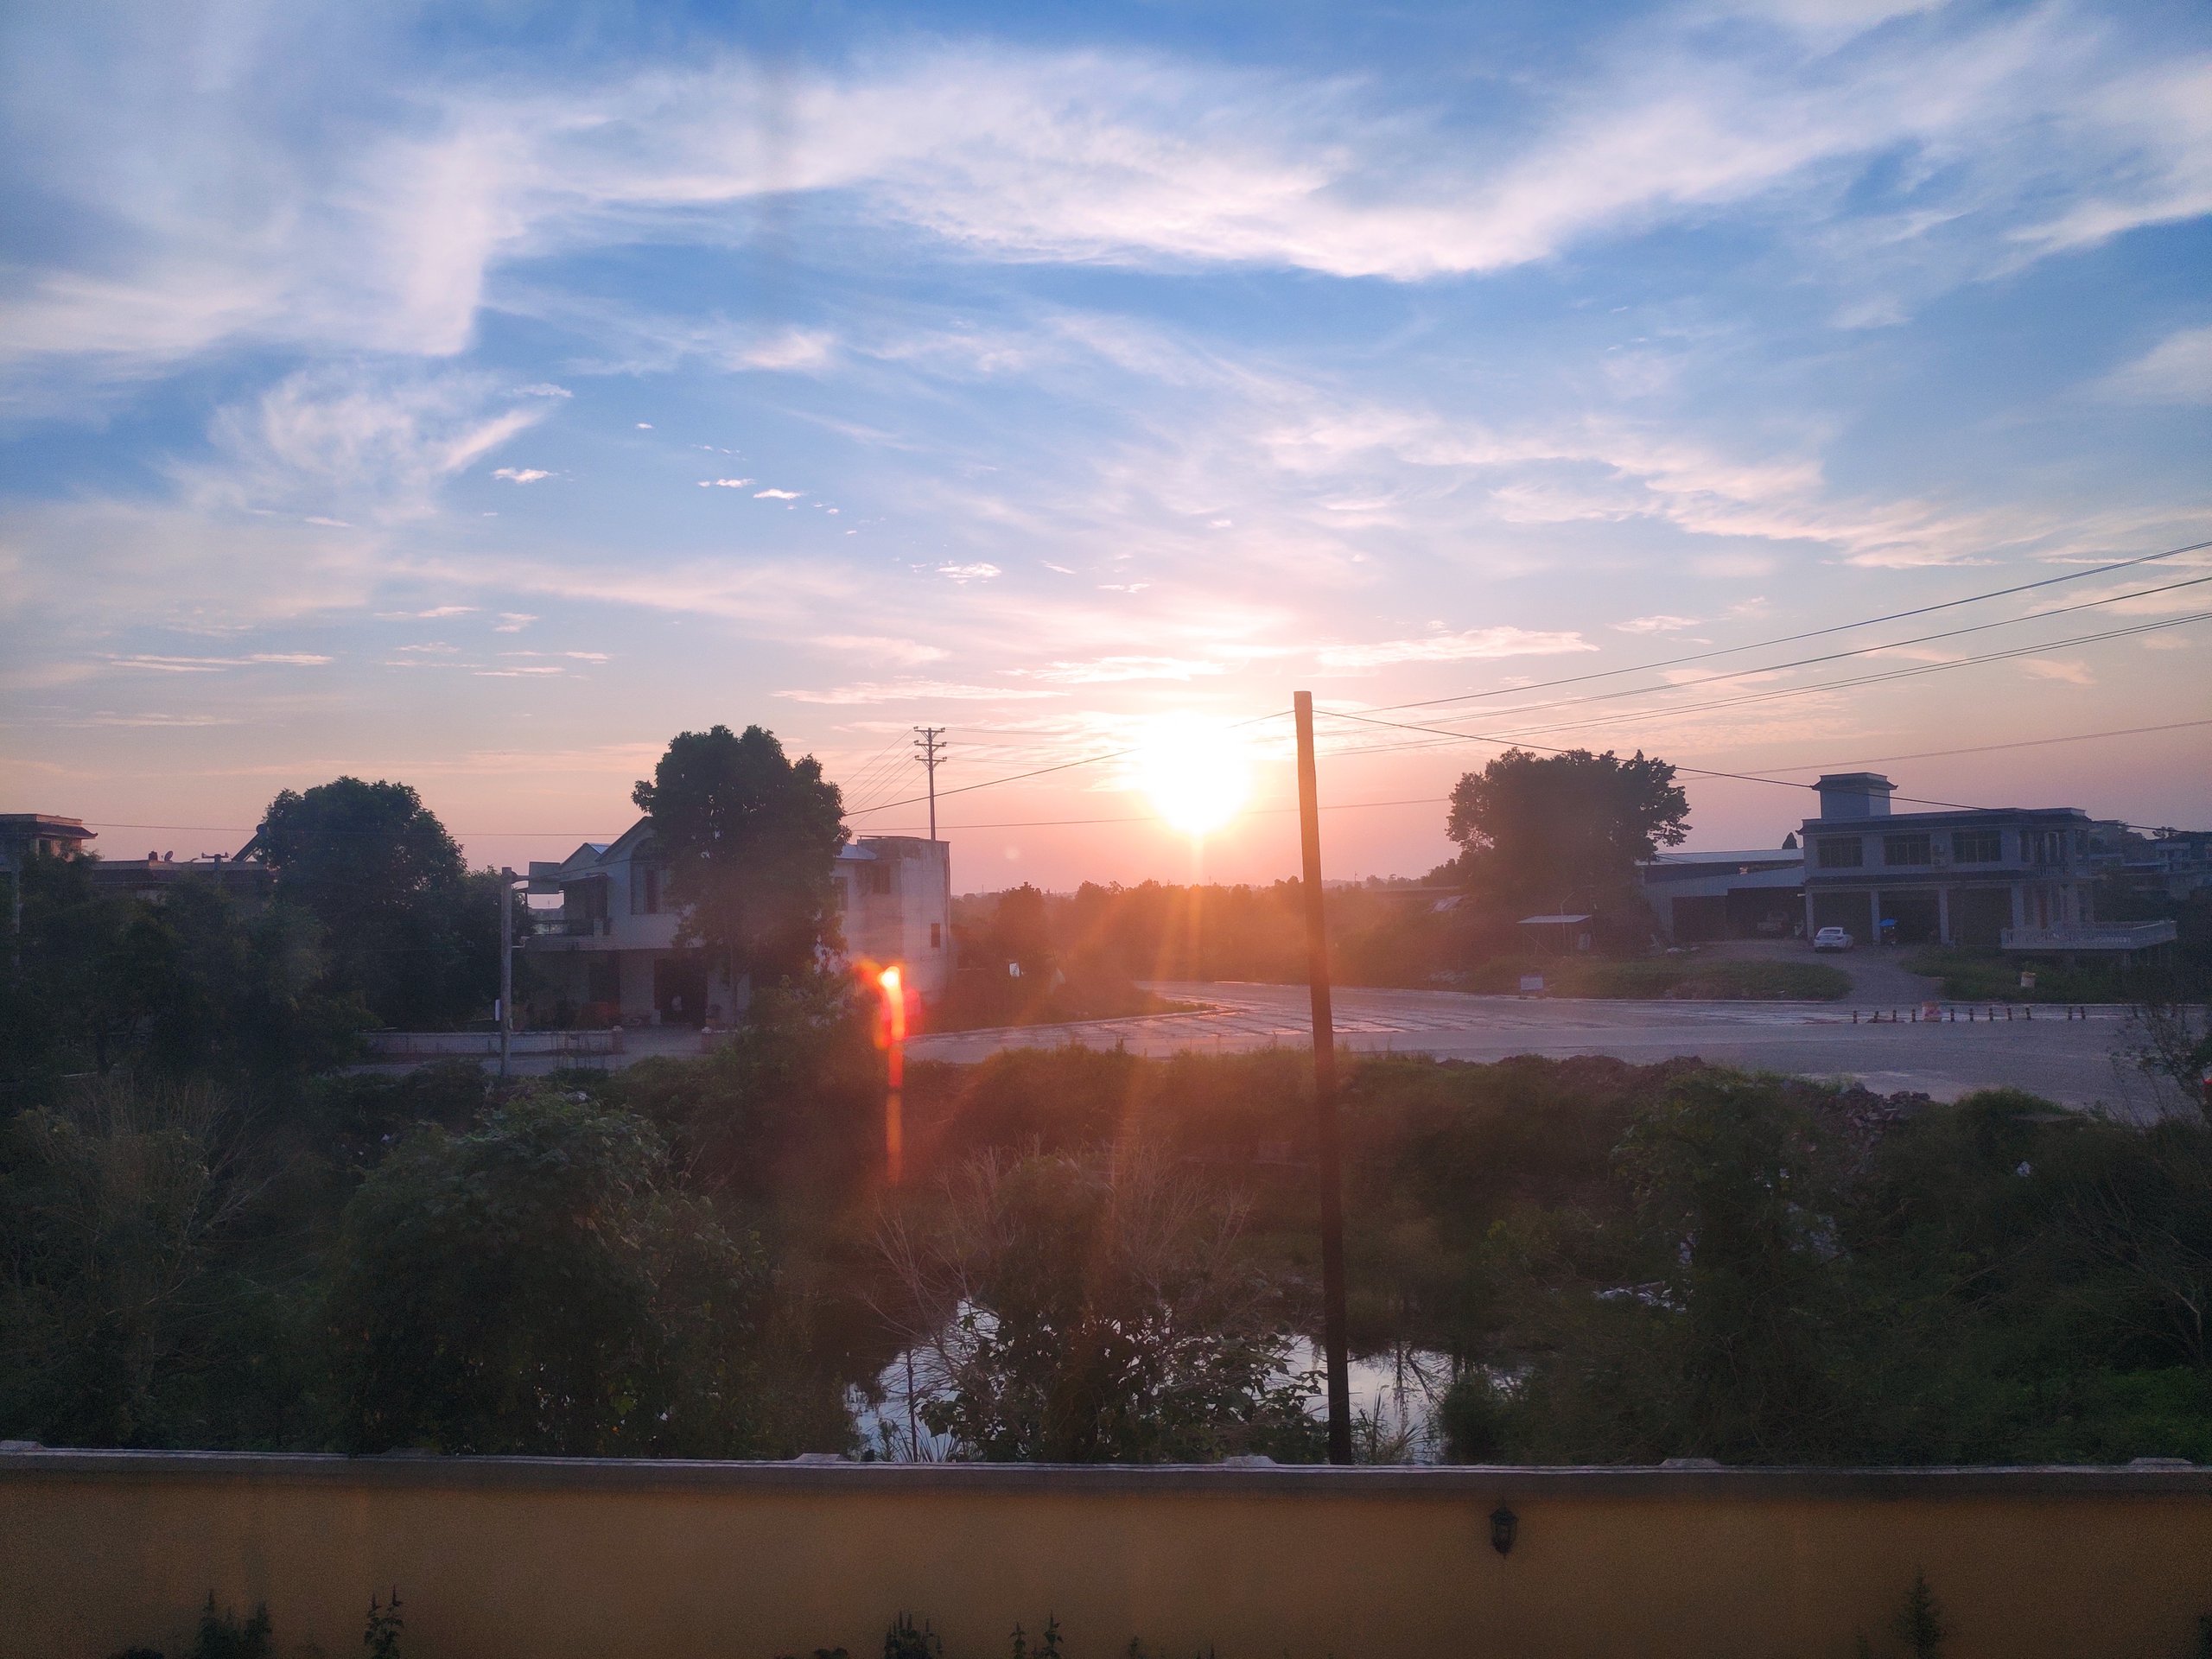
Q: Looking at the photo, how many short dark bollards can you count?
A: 11